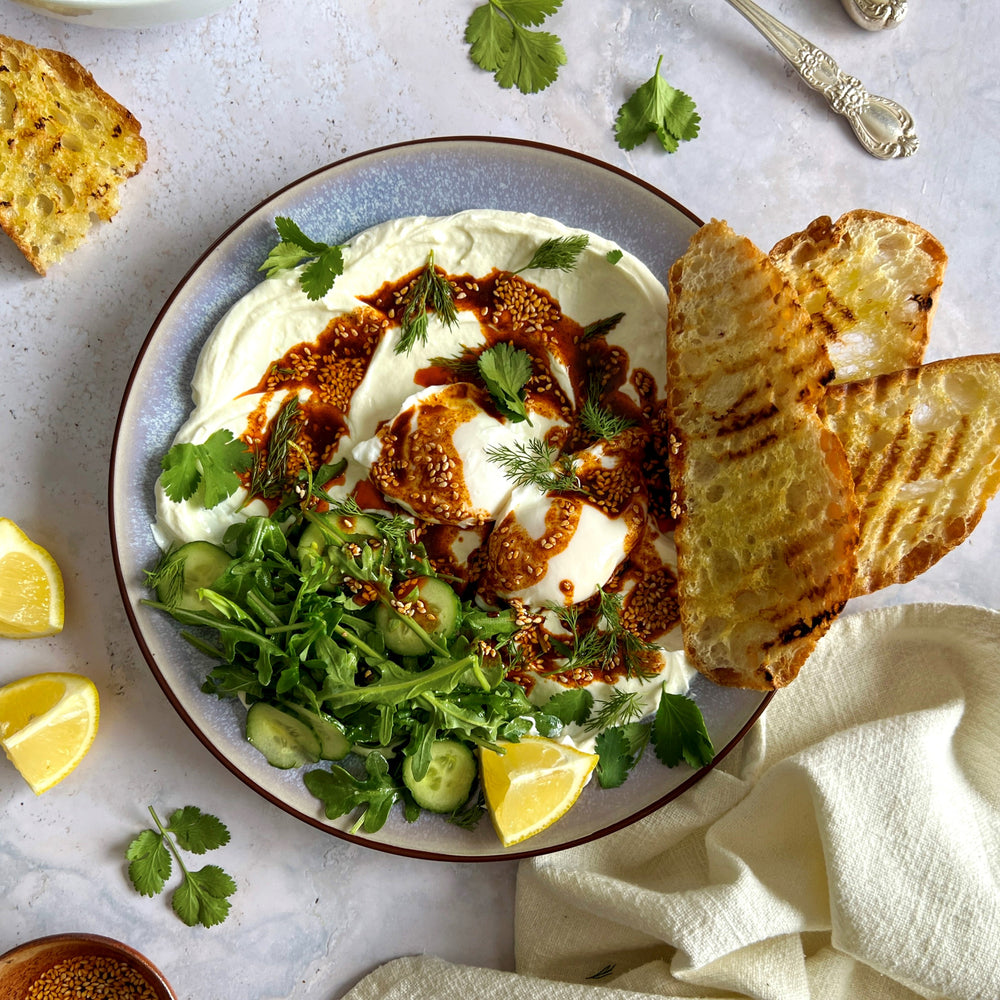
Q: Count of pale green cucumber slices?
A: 6